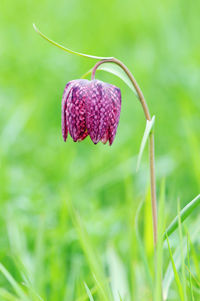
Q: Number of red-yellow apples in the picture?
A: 0